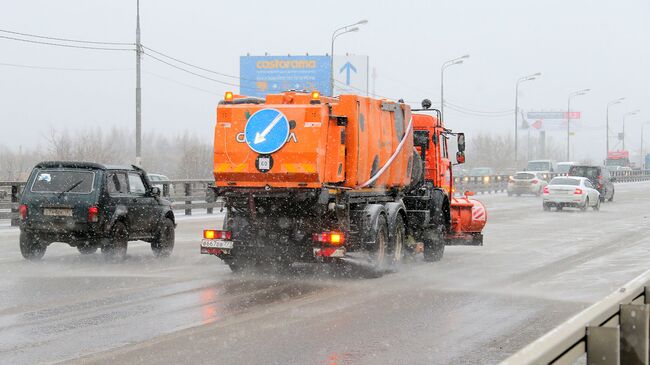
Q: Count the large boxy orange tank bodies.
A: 1